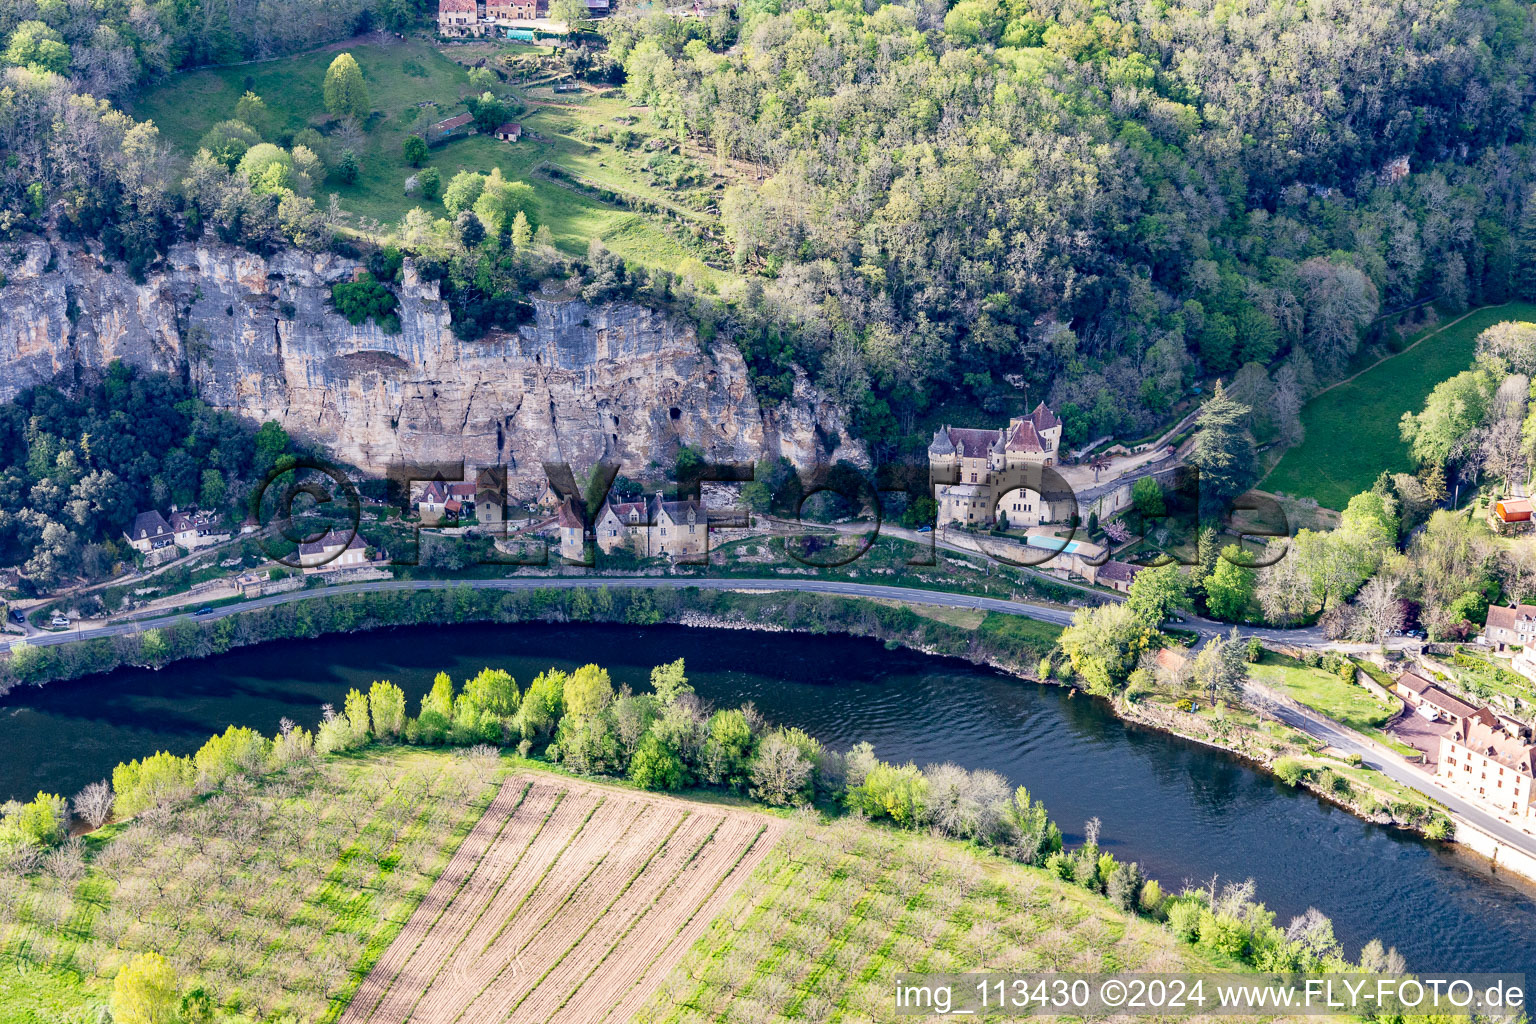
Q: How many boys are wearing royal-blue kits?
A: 0